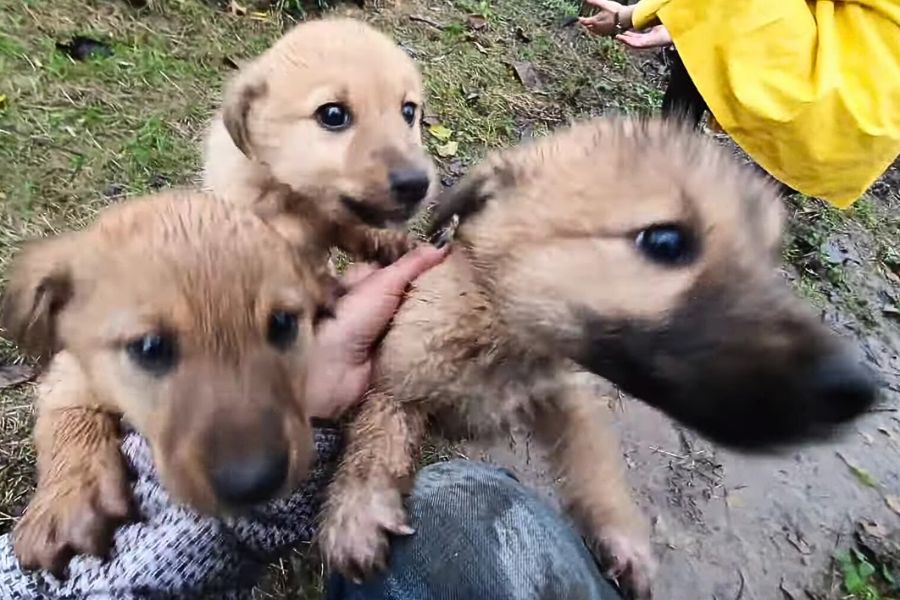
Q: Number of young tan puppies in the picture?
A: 3